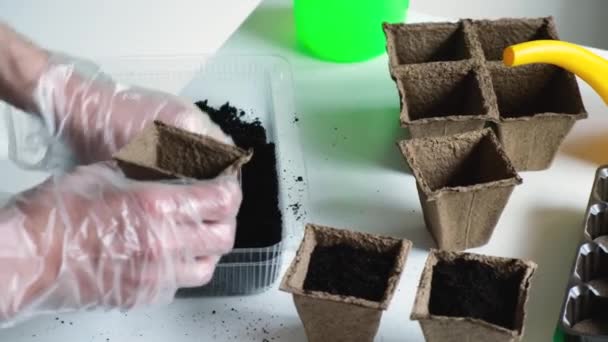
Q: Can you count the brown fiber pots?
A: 8